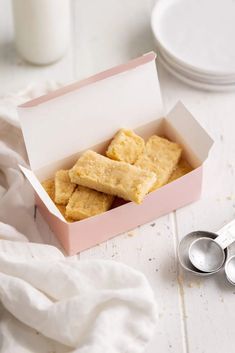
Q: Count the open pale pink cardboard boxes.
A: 1